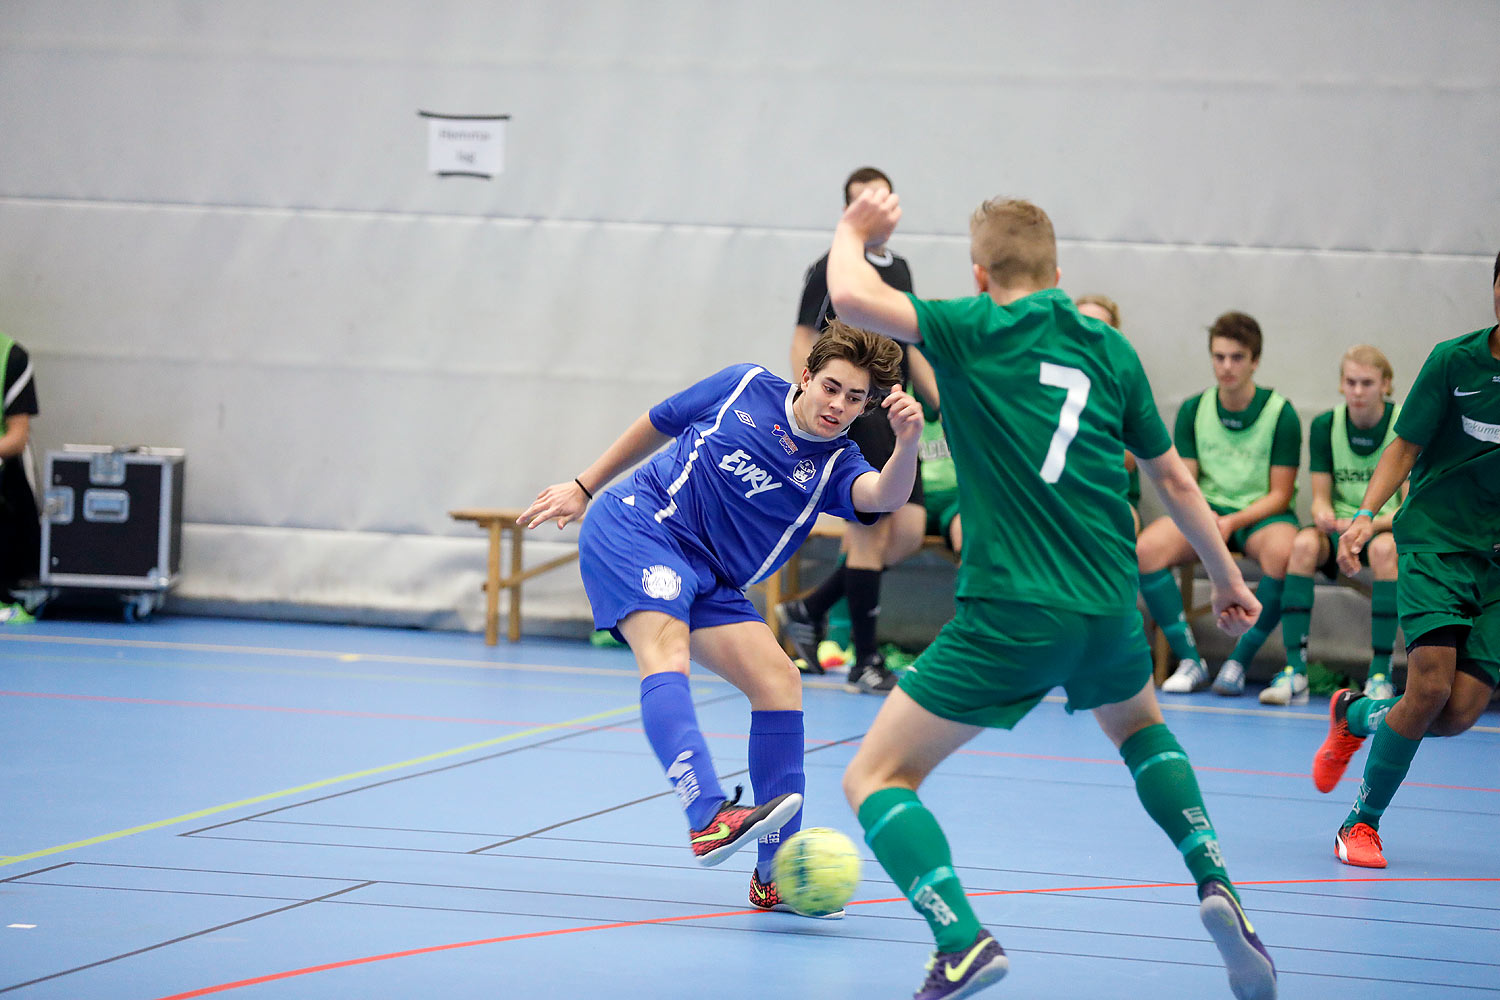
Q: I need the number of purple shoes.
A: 2